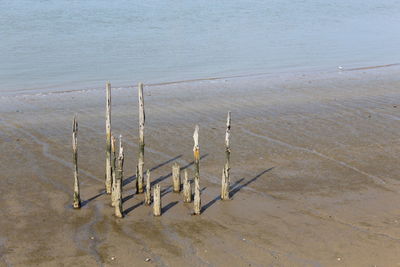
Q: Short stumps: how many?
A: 4